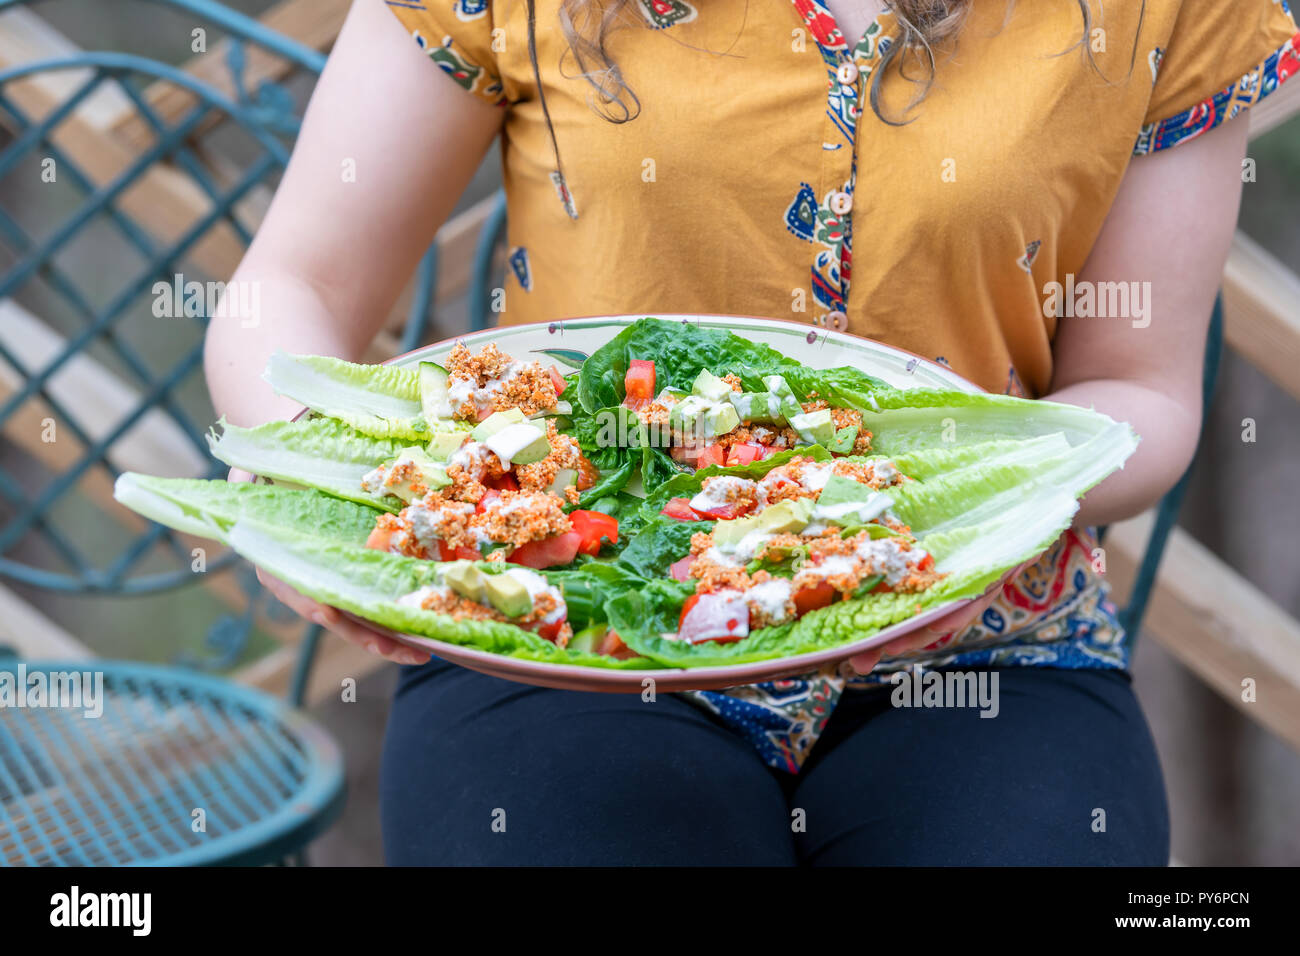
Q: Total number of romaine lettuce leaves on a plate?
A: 8